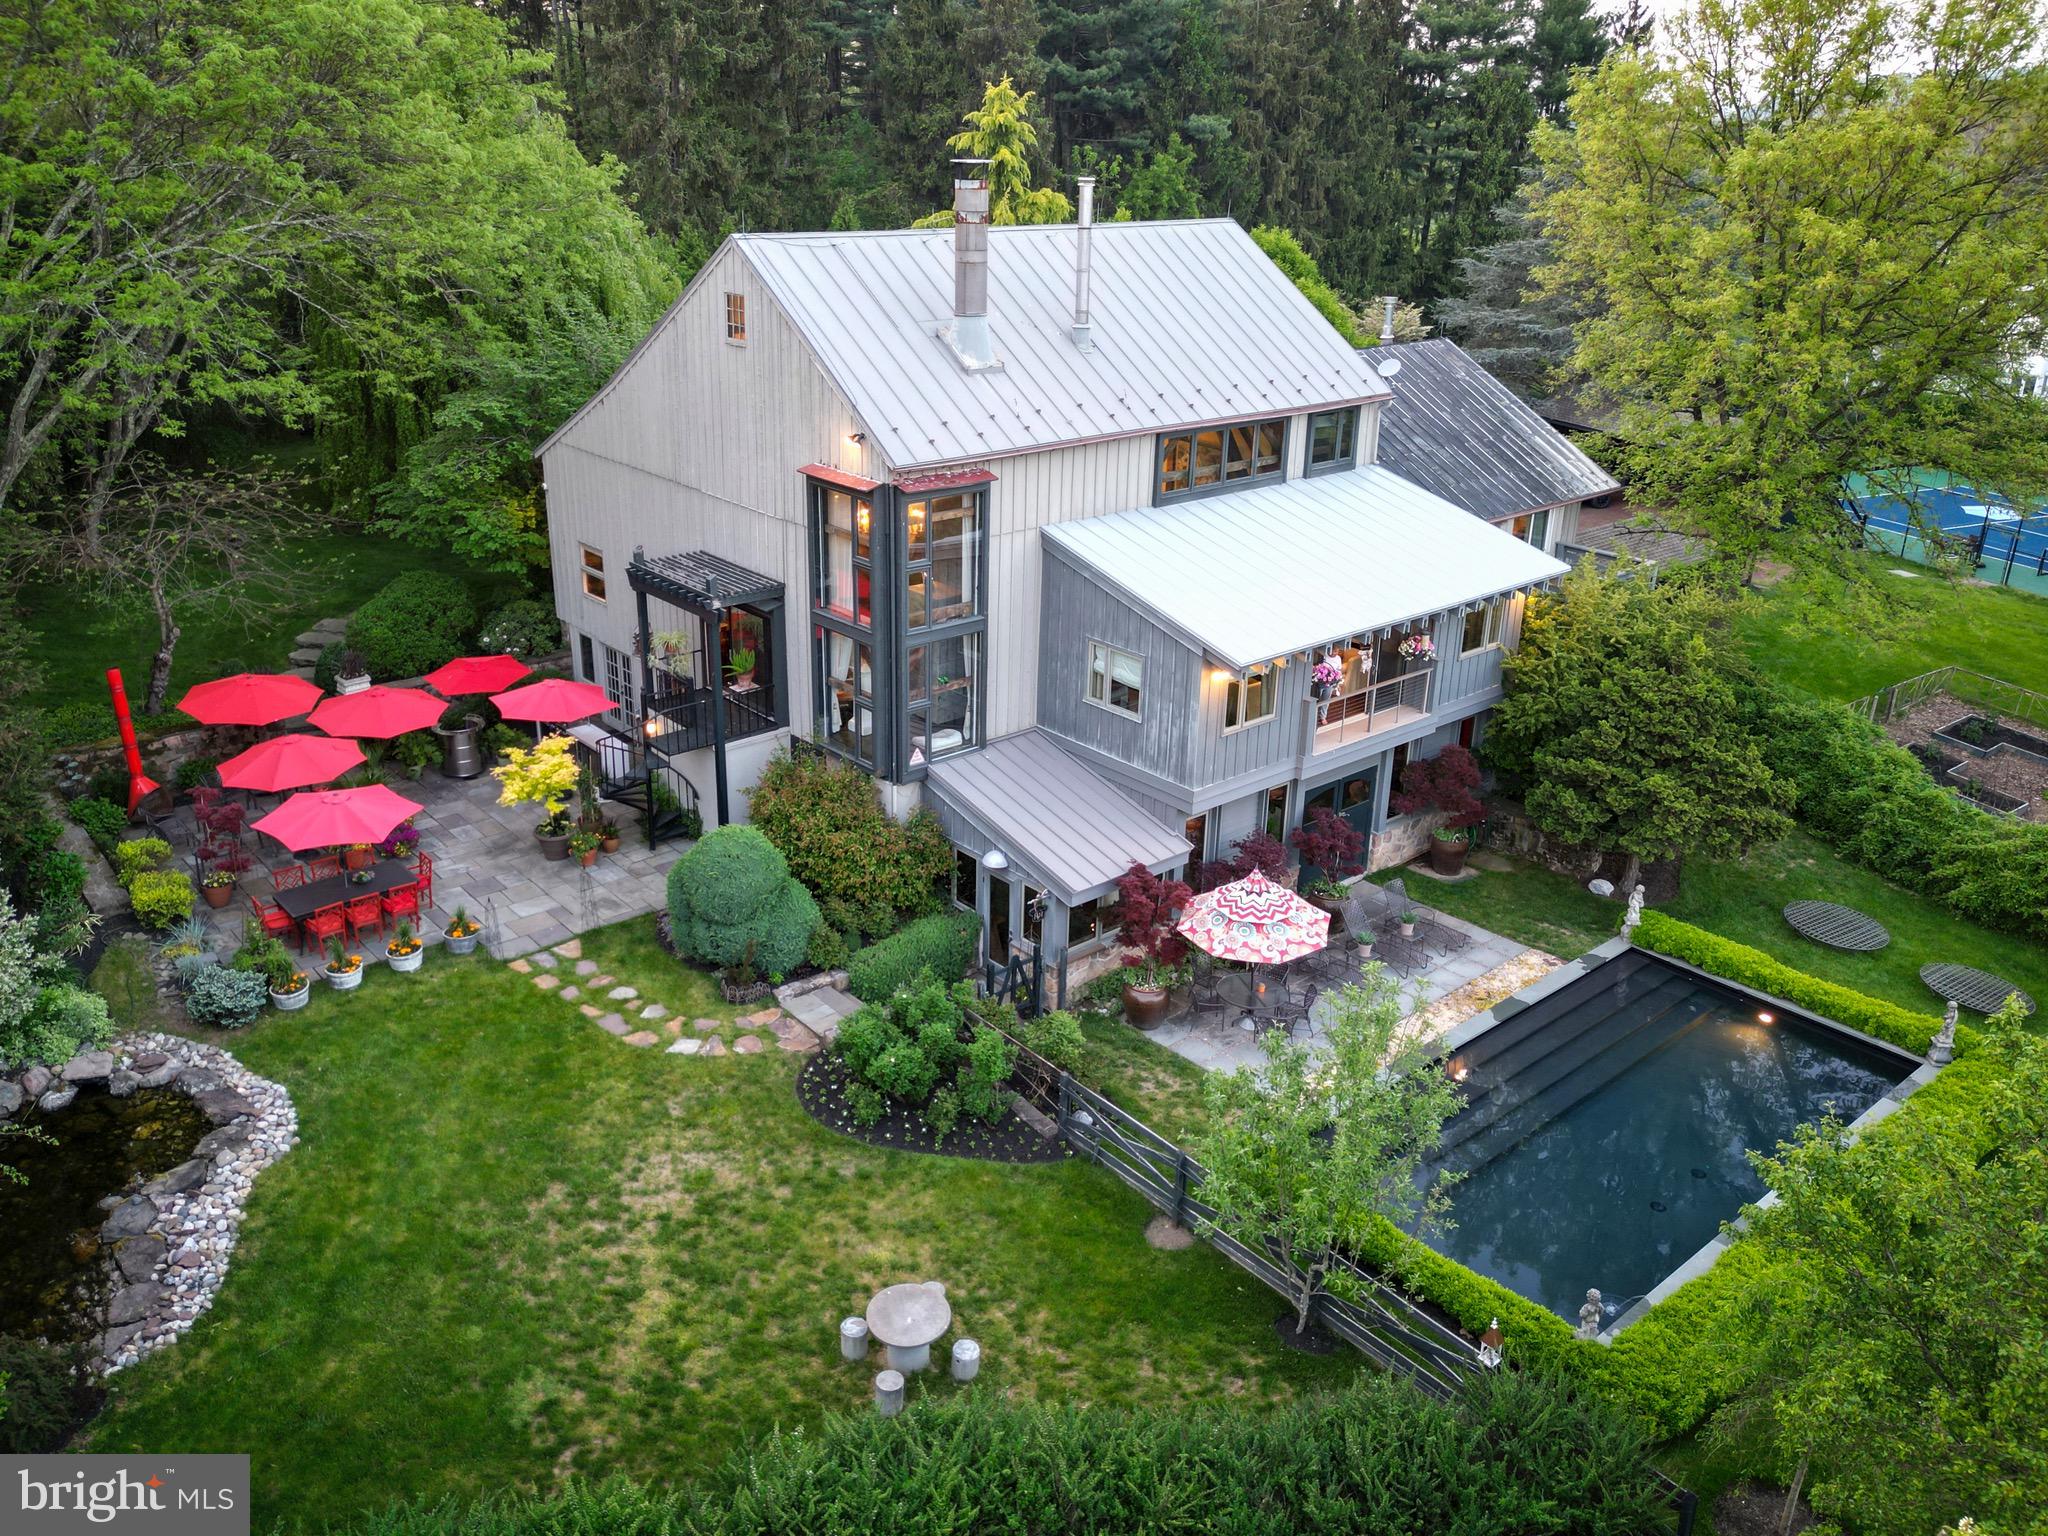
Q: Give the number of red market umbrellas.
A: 6